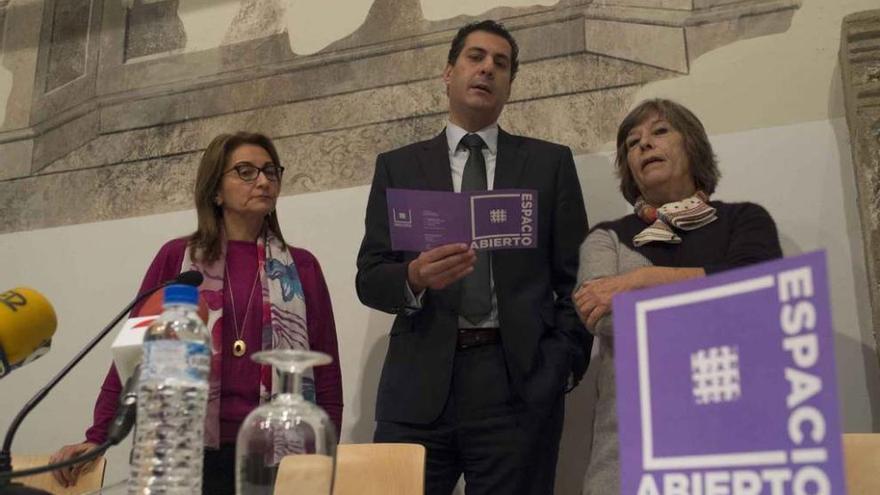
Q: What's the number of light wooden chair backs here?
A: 3